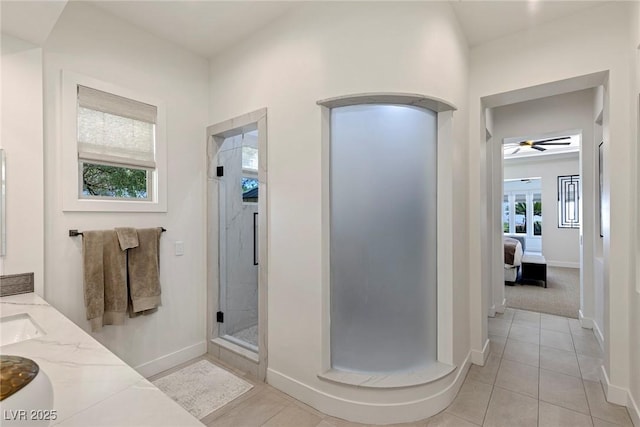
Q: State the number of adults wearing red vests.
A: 0